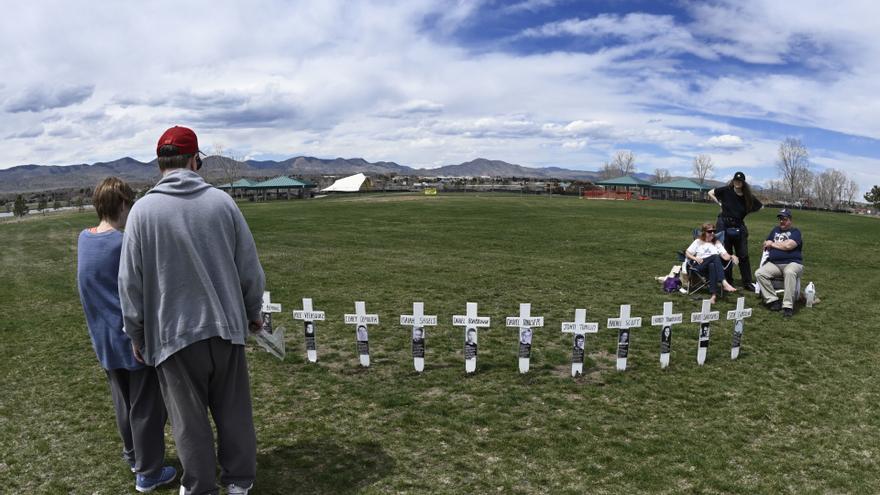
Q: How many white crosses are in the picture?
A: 11